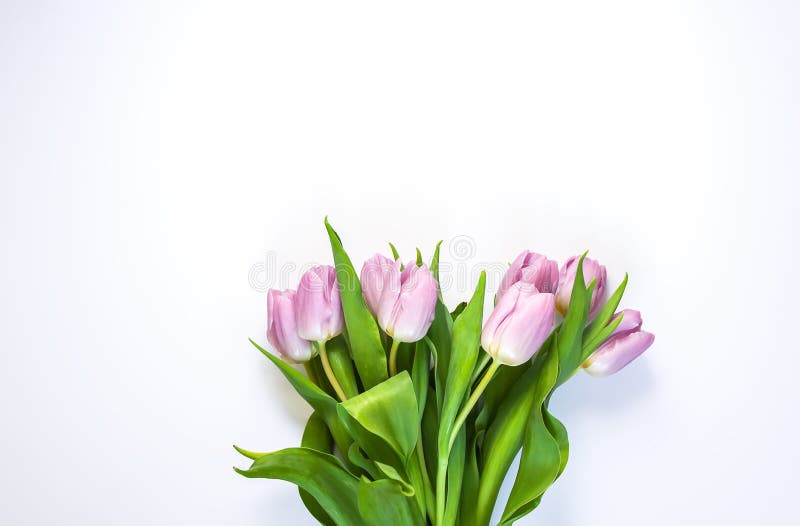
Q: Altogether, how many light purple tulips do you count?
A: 8